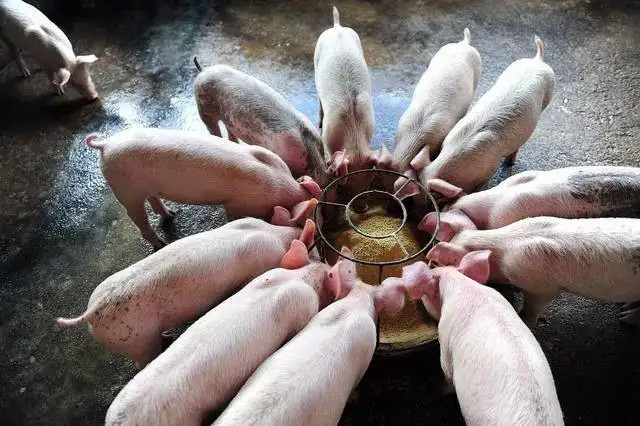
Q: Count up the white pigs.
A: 12